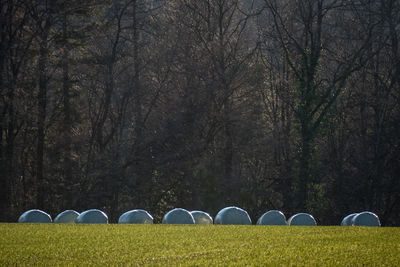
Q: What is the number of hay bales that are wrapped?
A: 11